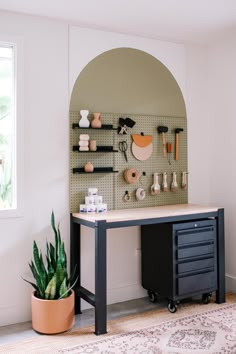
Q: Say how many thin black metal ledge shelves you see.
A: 3